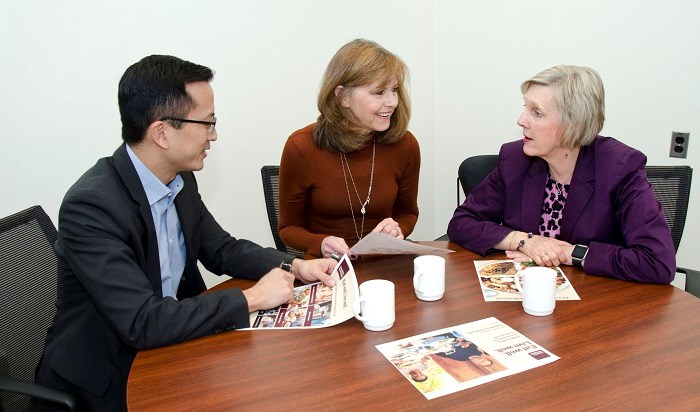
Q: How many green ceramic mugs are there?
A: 0